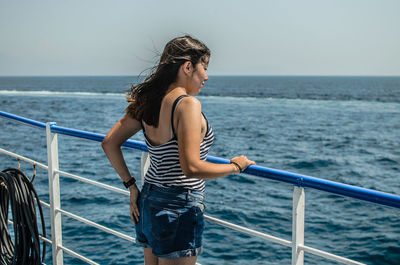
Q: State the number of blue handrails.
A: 1